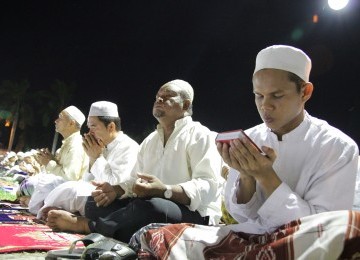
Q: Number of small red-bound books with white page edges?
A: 1